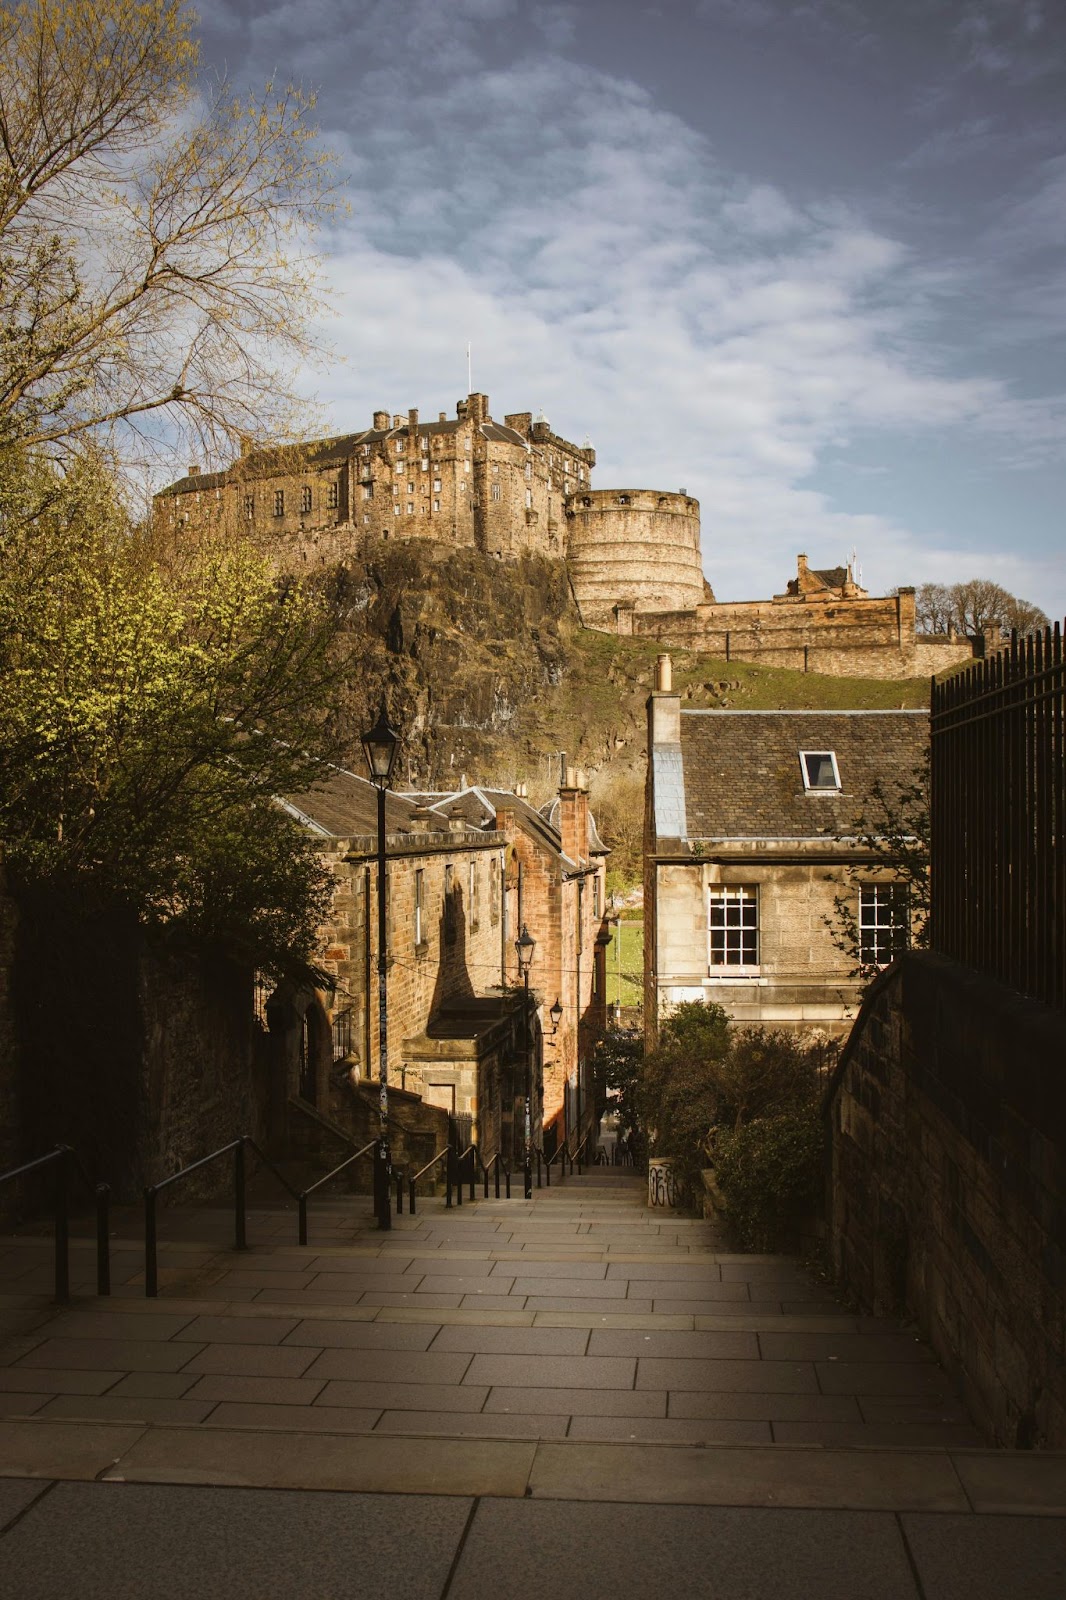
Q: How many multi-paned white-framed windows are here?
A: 2